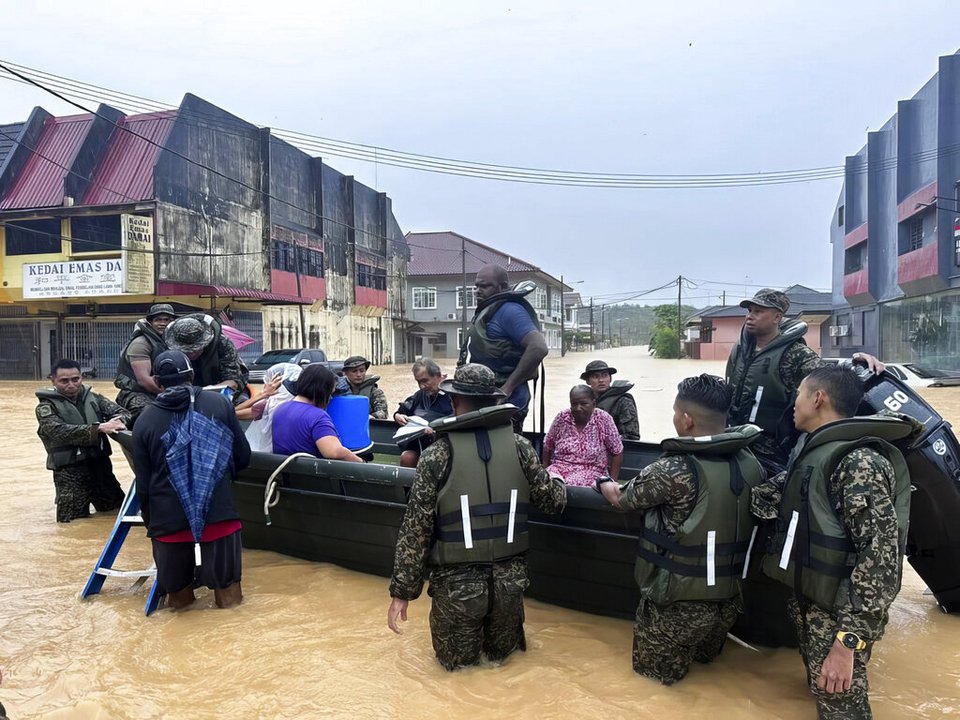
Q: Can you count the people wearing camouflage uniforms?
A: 9